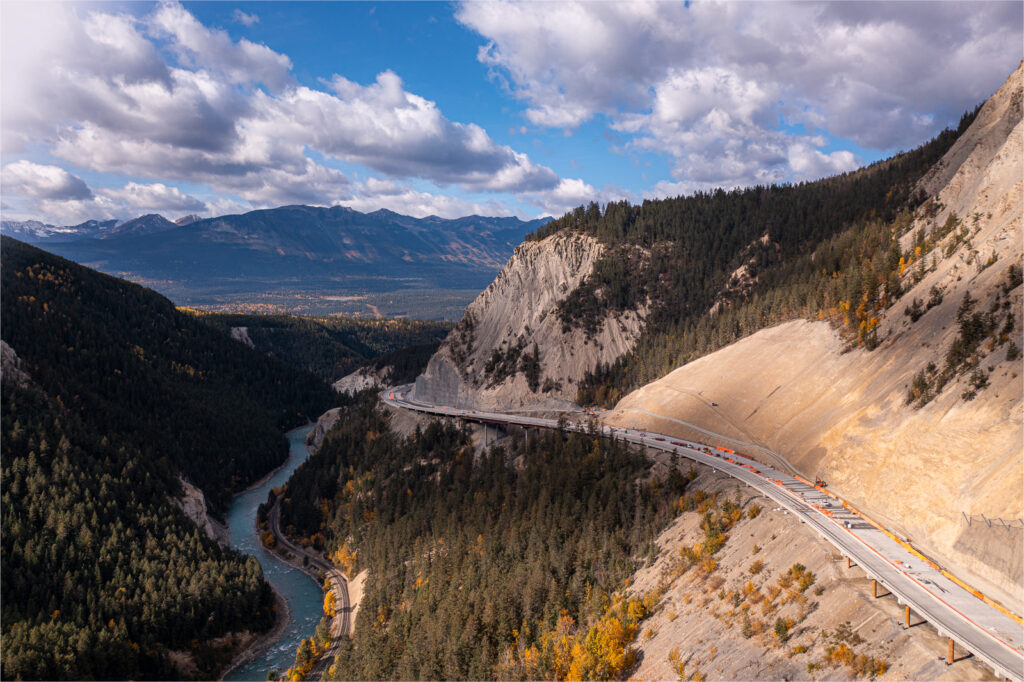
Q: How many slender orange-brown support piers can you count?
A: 4